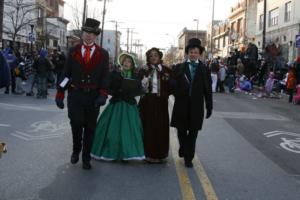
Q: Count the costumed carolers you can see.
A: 4